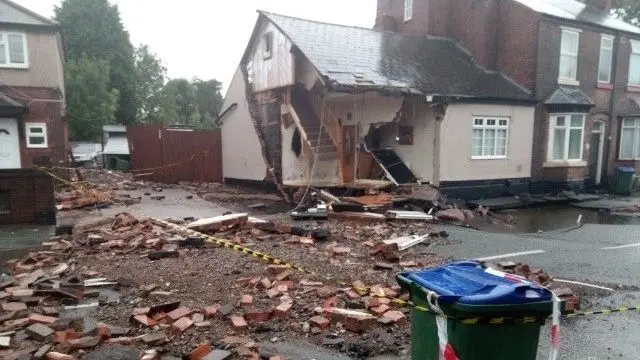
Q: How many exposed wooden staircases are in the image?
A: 1